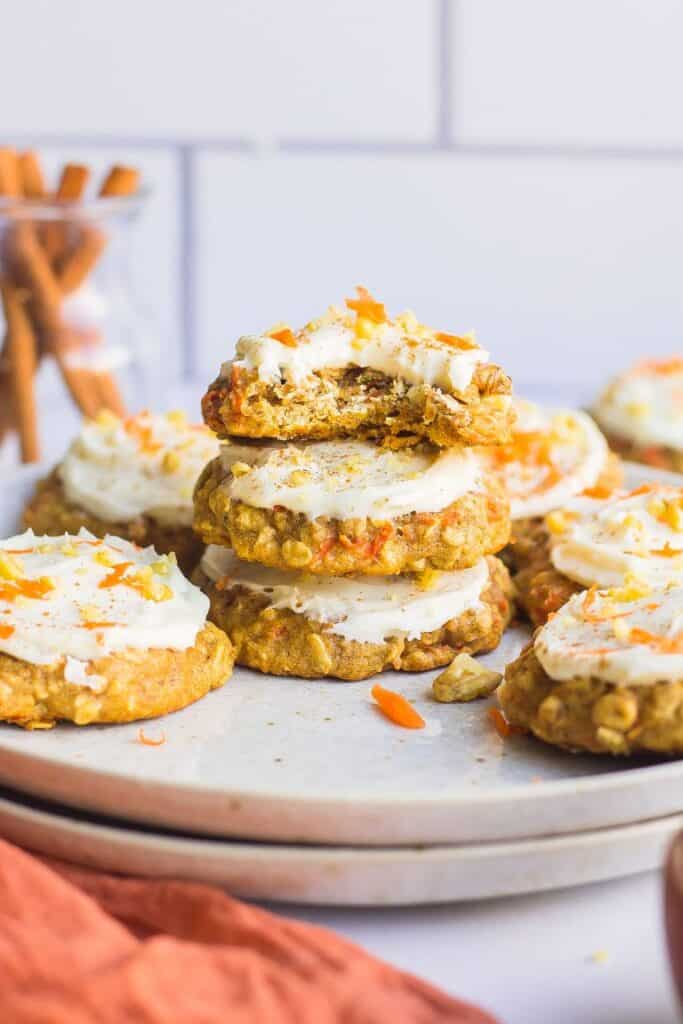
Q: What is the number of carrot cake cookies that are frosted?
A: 9